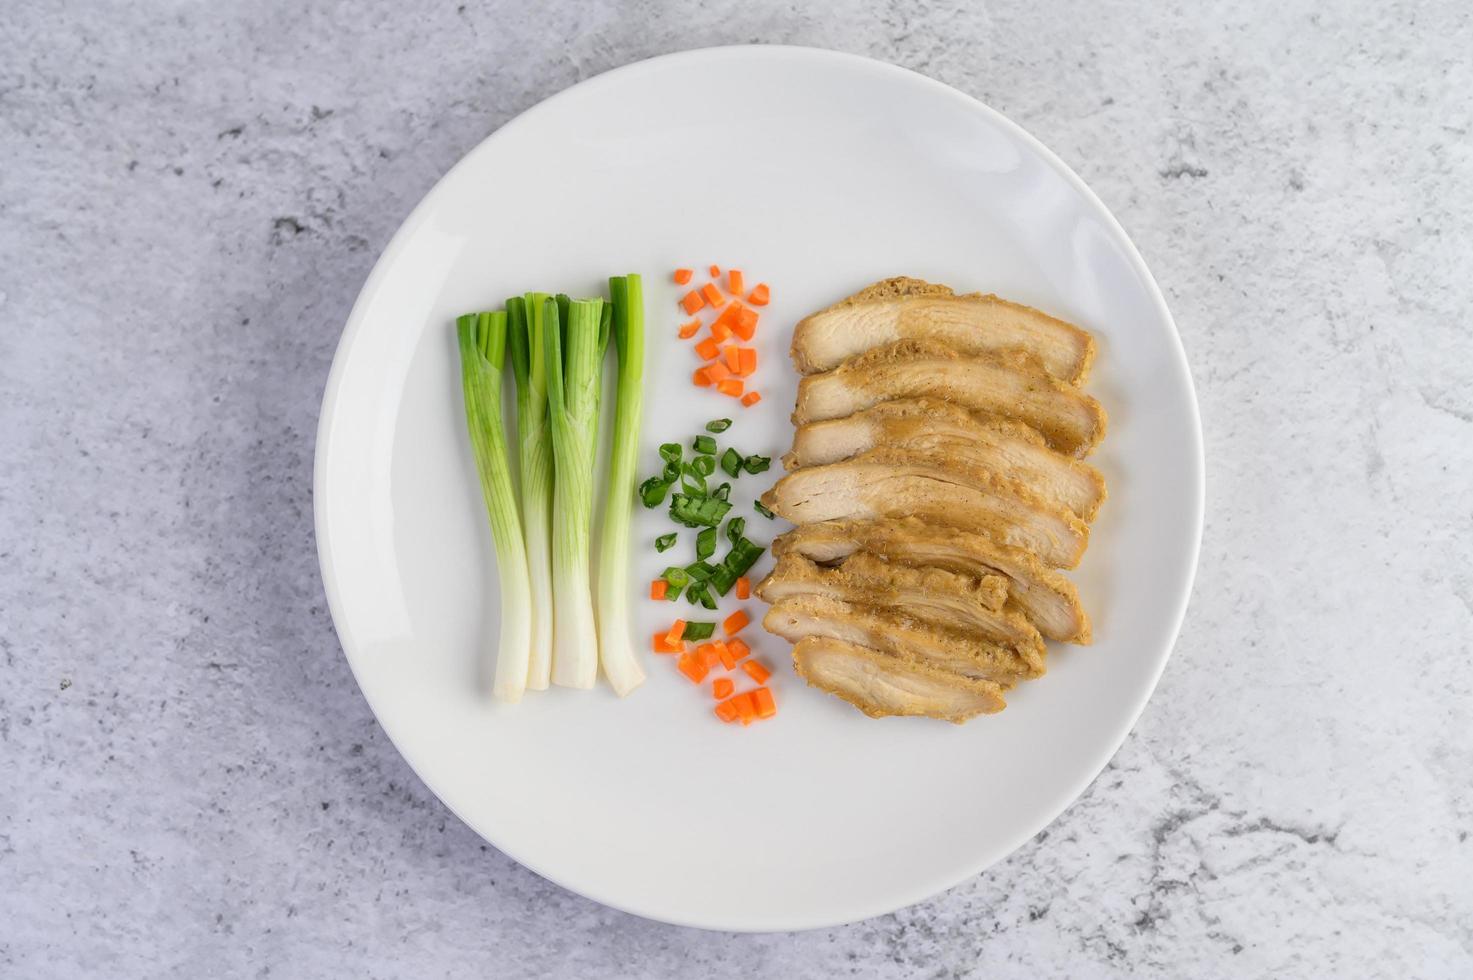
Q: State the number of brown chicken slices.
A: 8